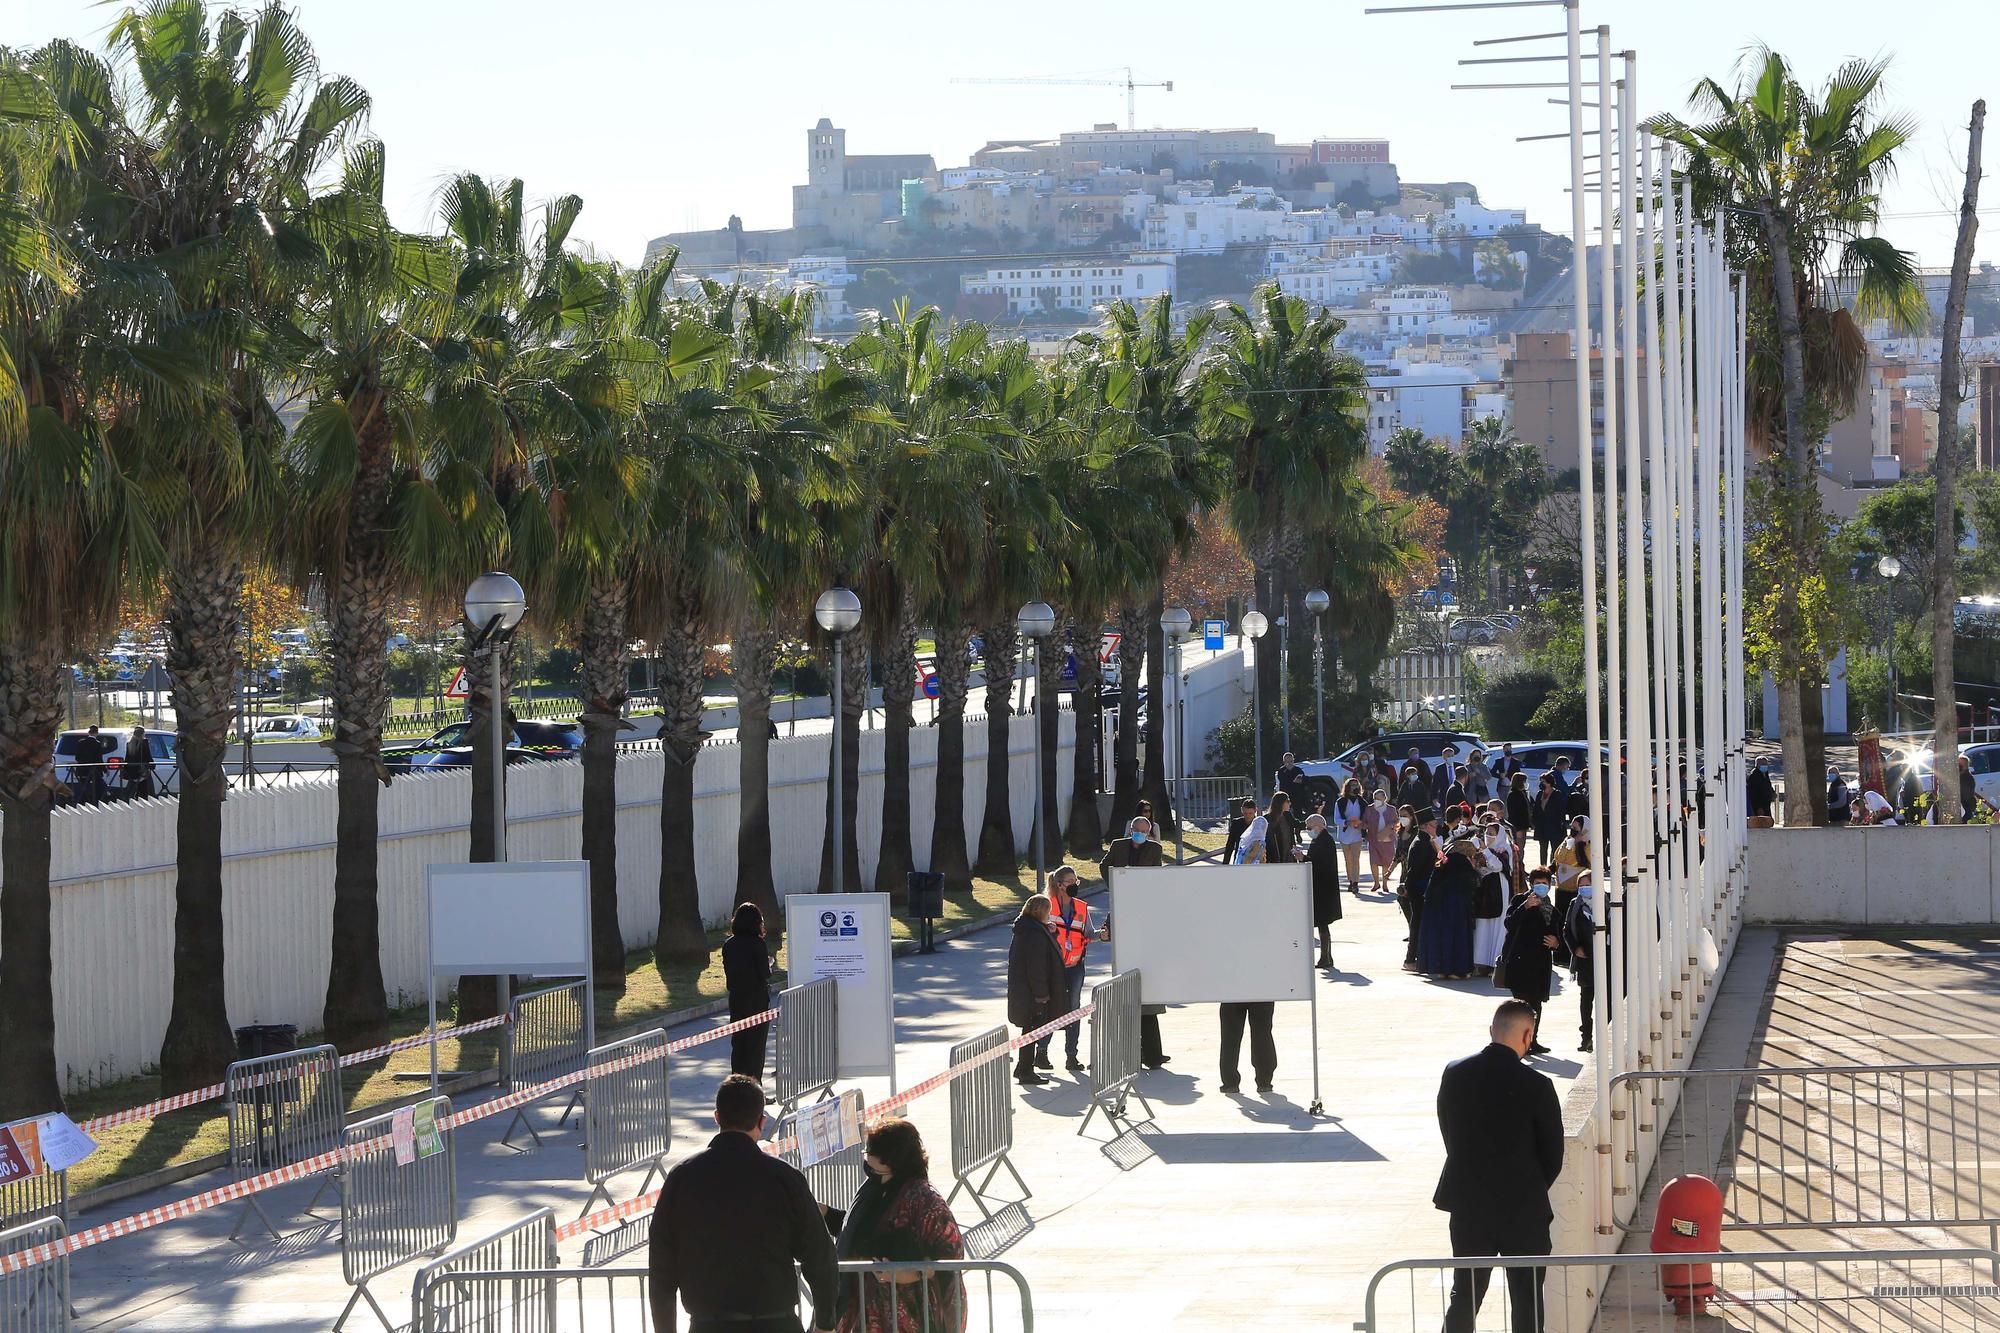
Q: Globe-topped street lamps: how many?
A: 7